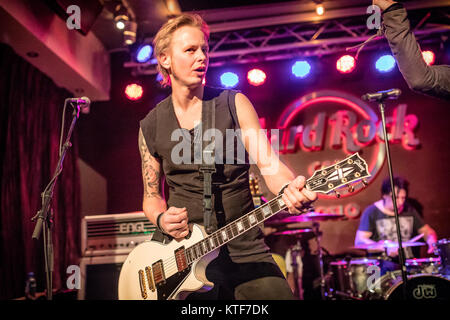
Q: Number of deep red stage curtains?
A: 1